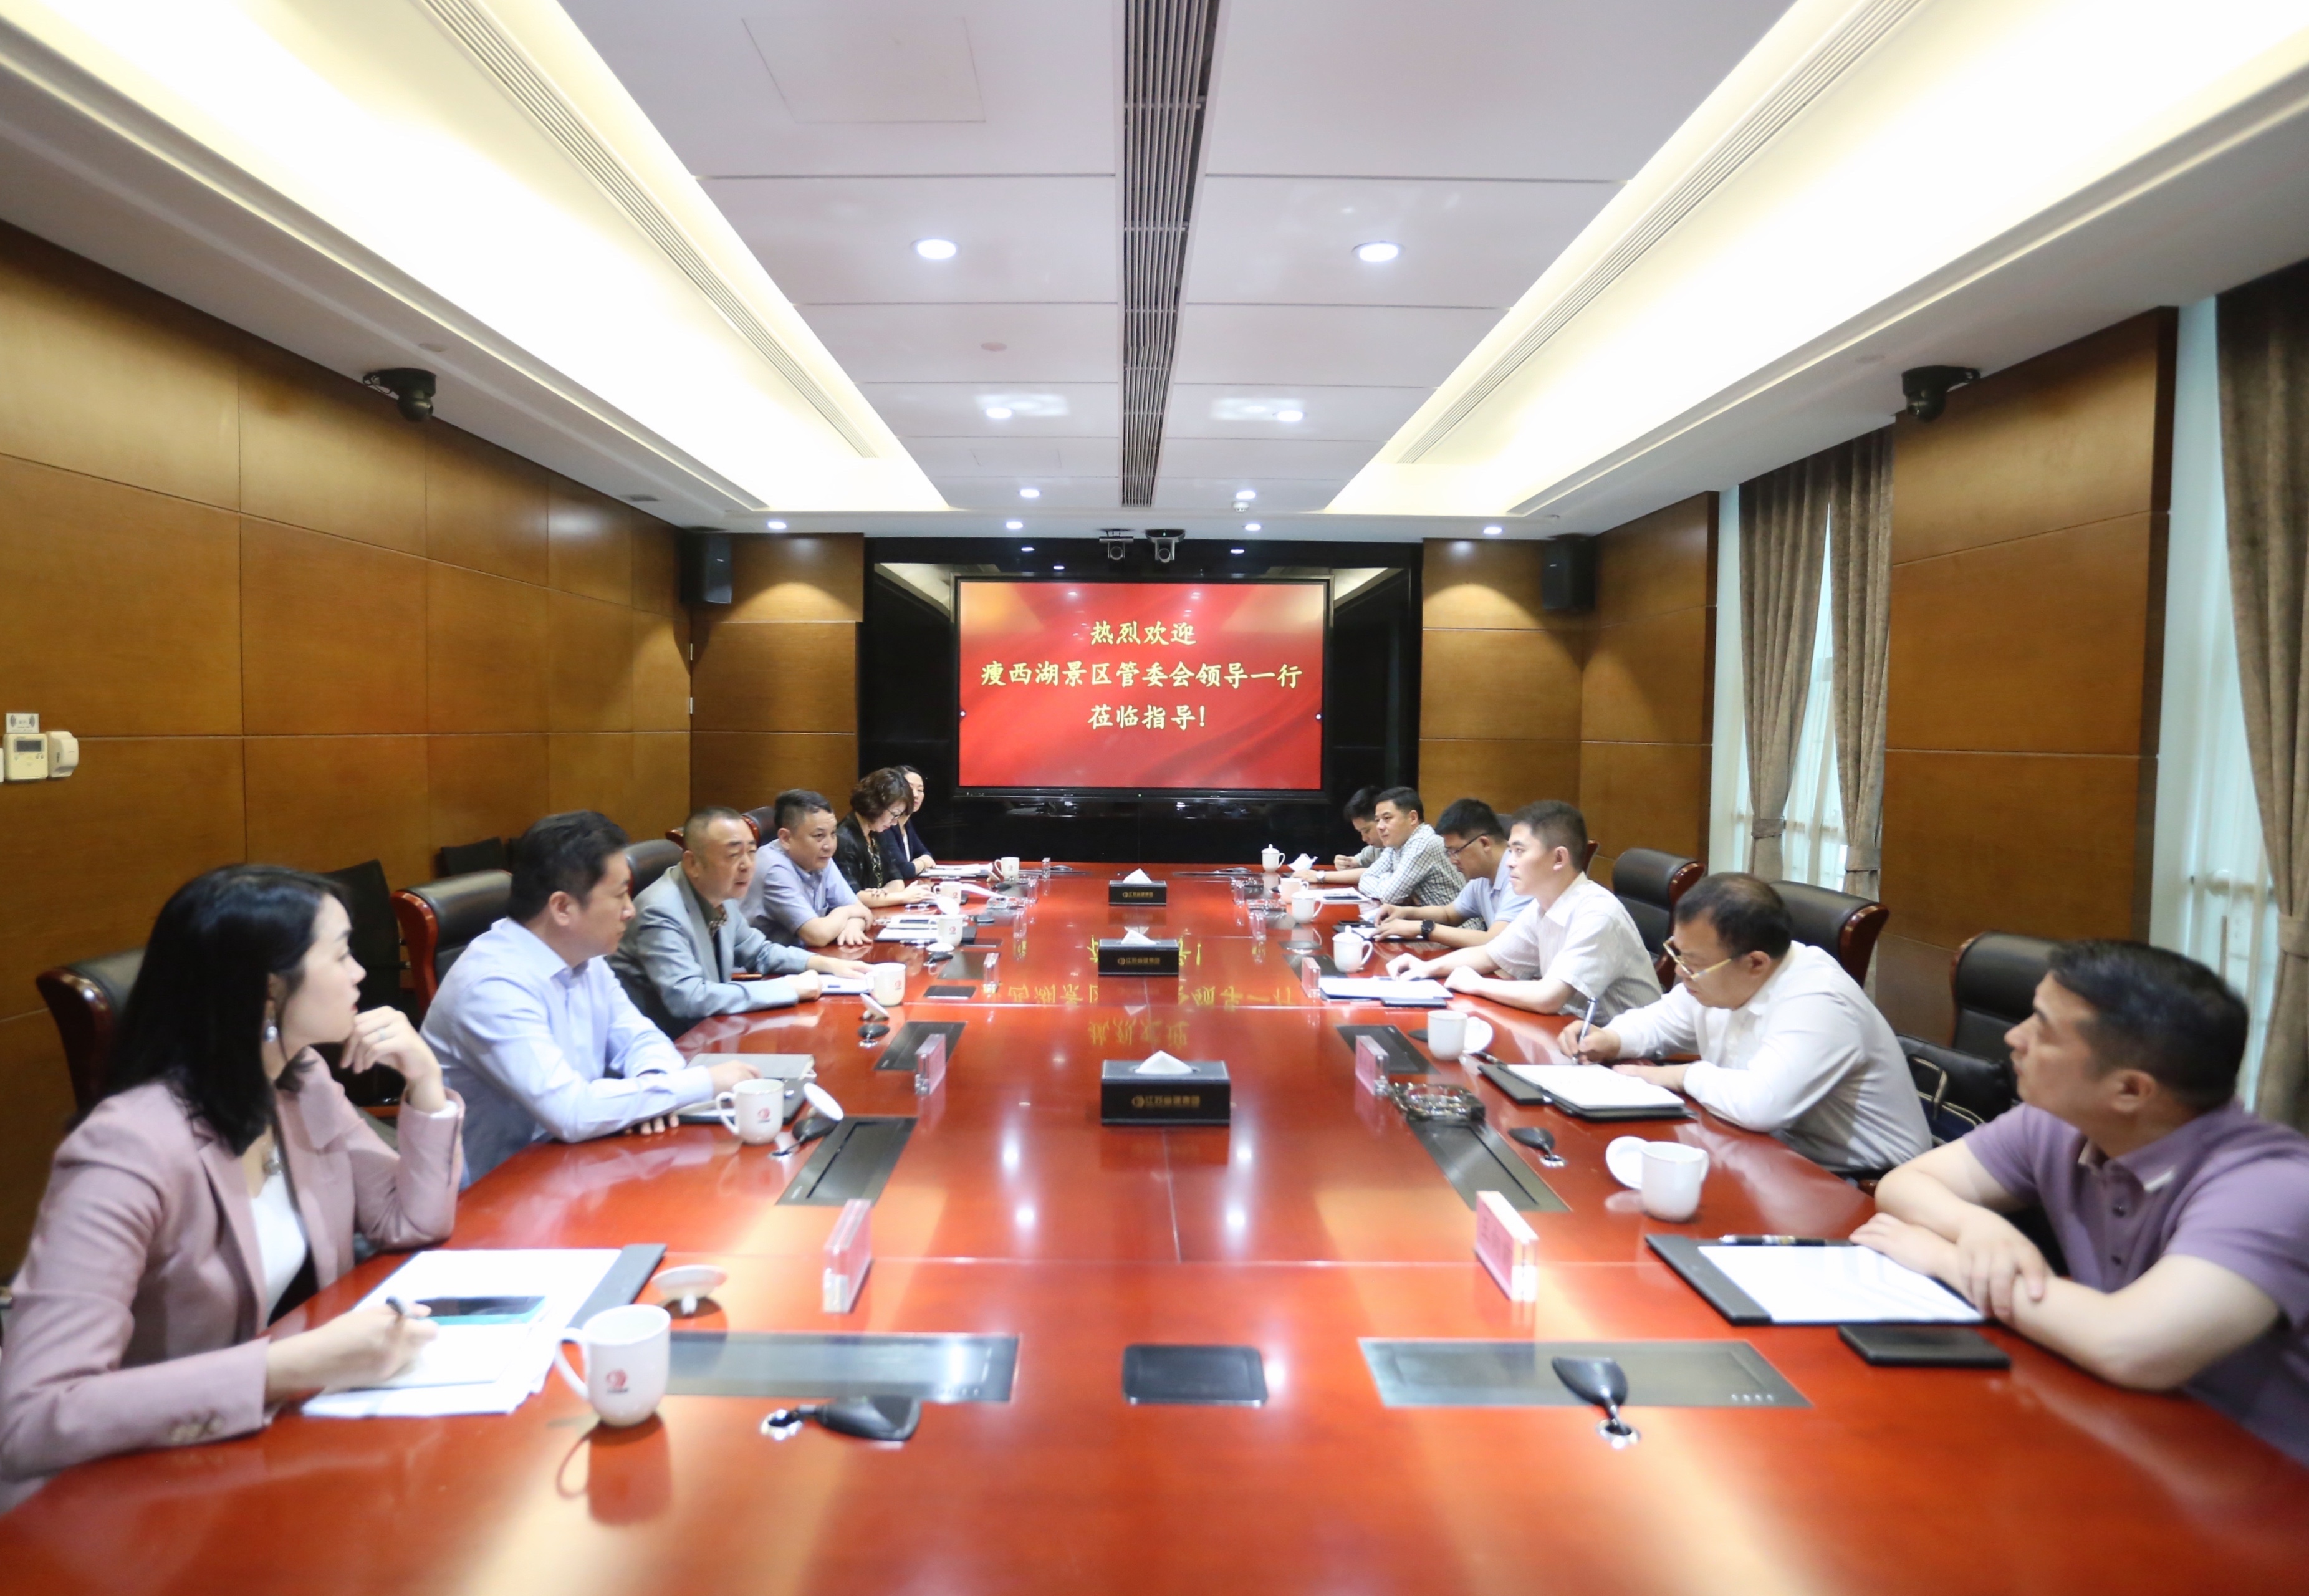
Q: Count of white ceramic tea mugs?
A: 12